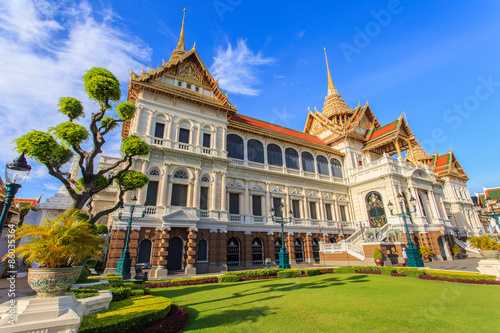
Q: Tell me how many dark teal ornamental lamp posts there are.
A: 5